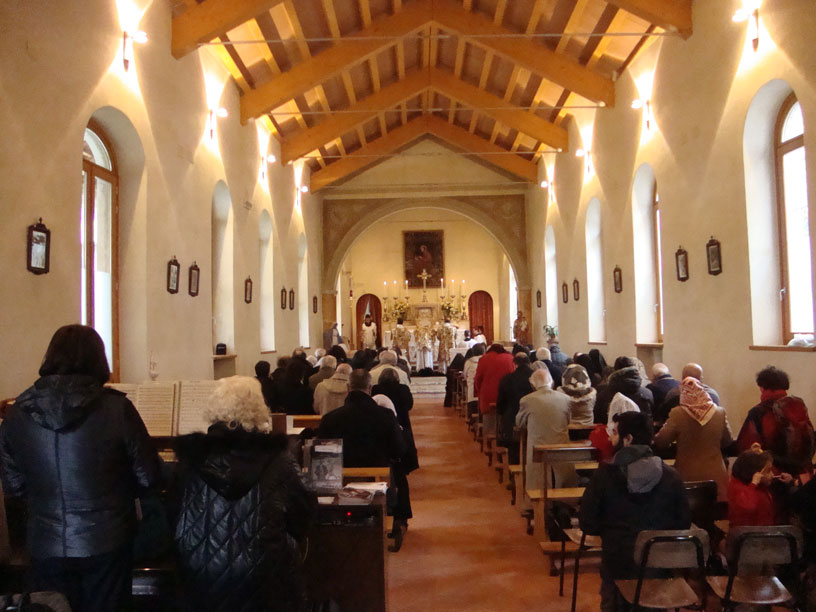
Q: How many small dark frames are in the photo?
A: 13